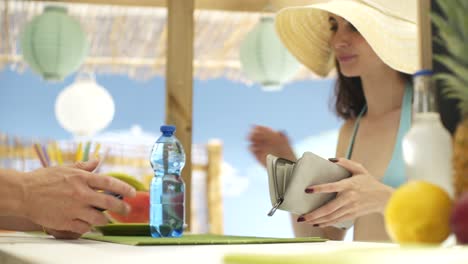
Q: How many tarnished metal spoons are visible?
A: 0